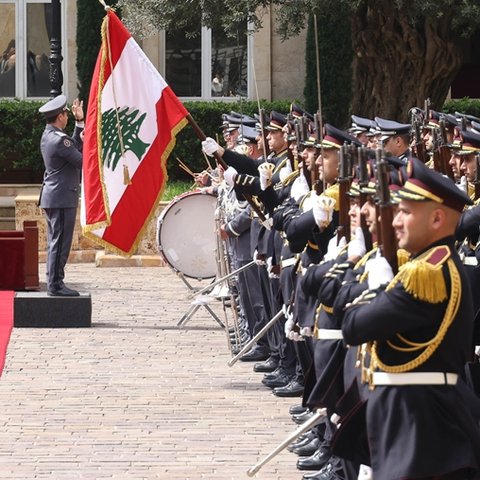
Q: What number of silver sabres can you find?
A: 3